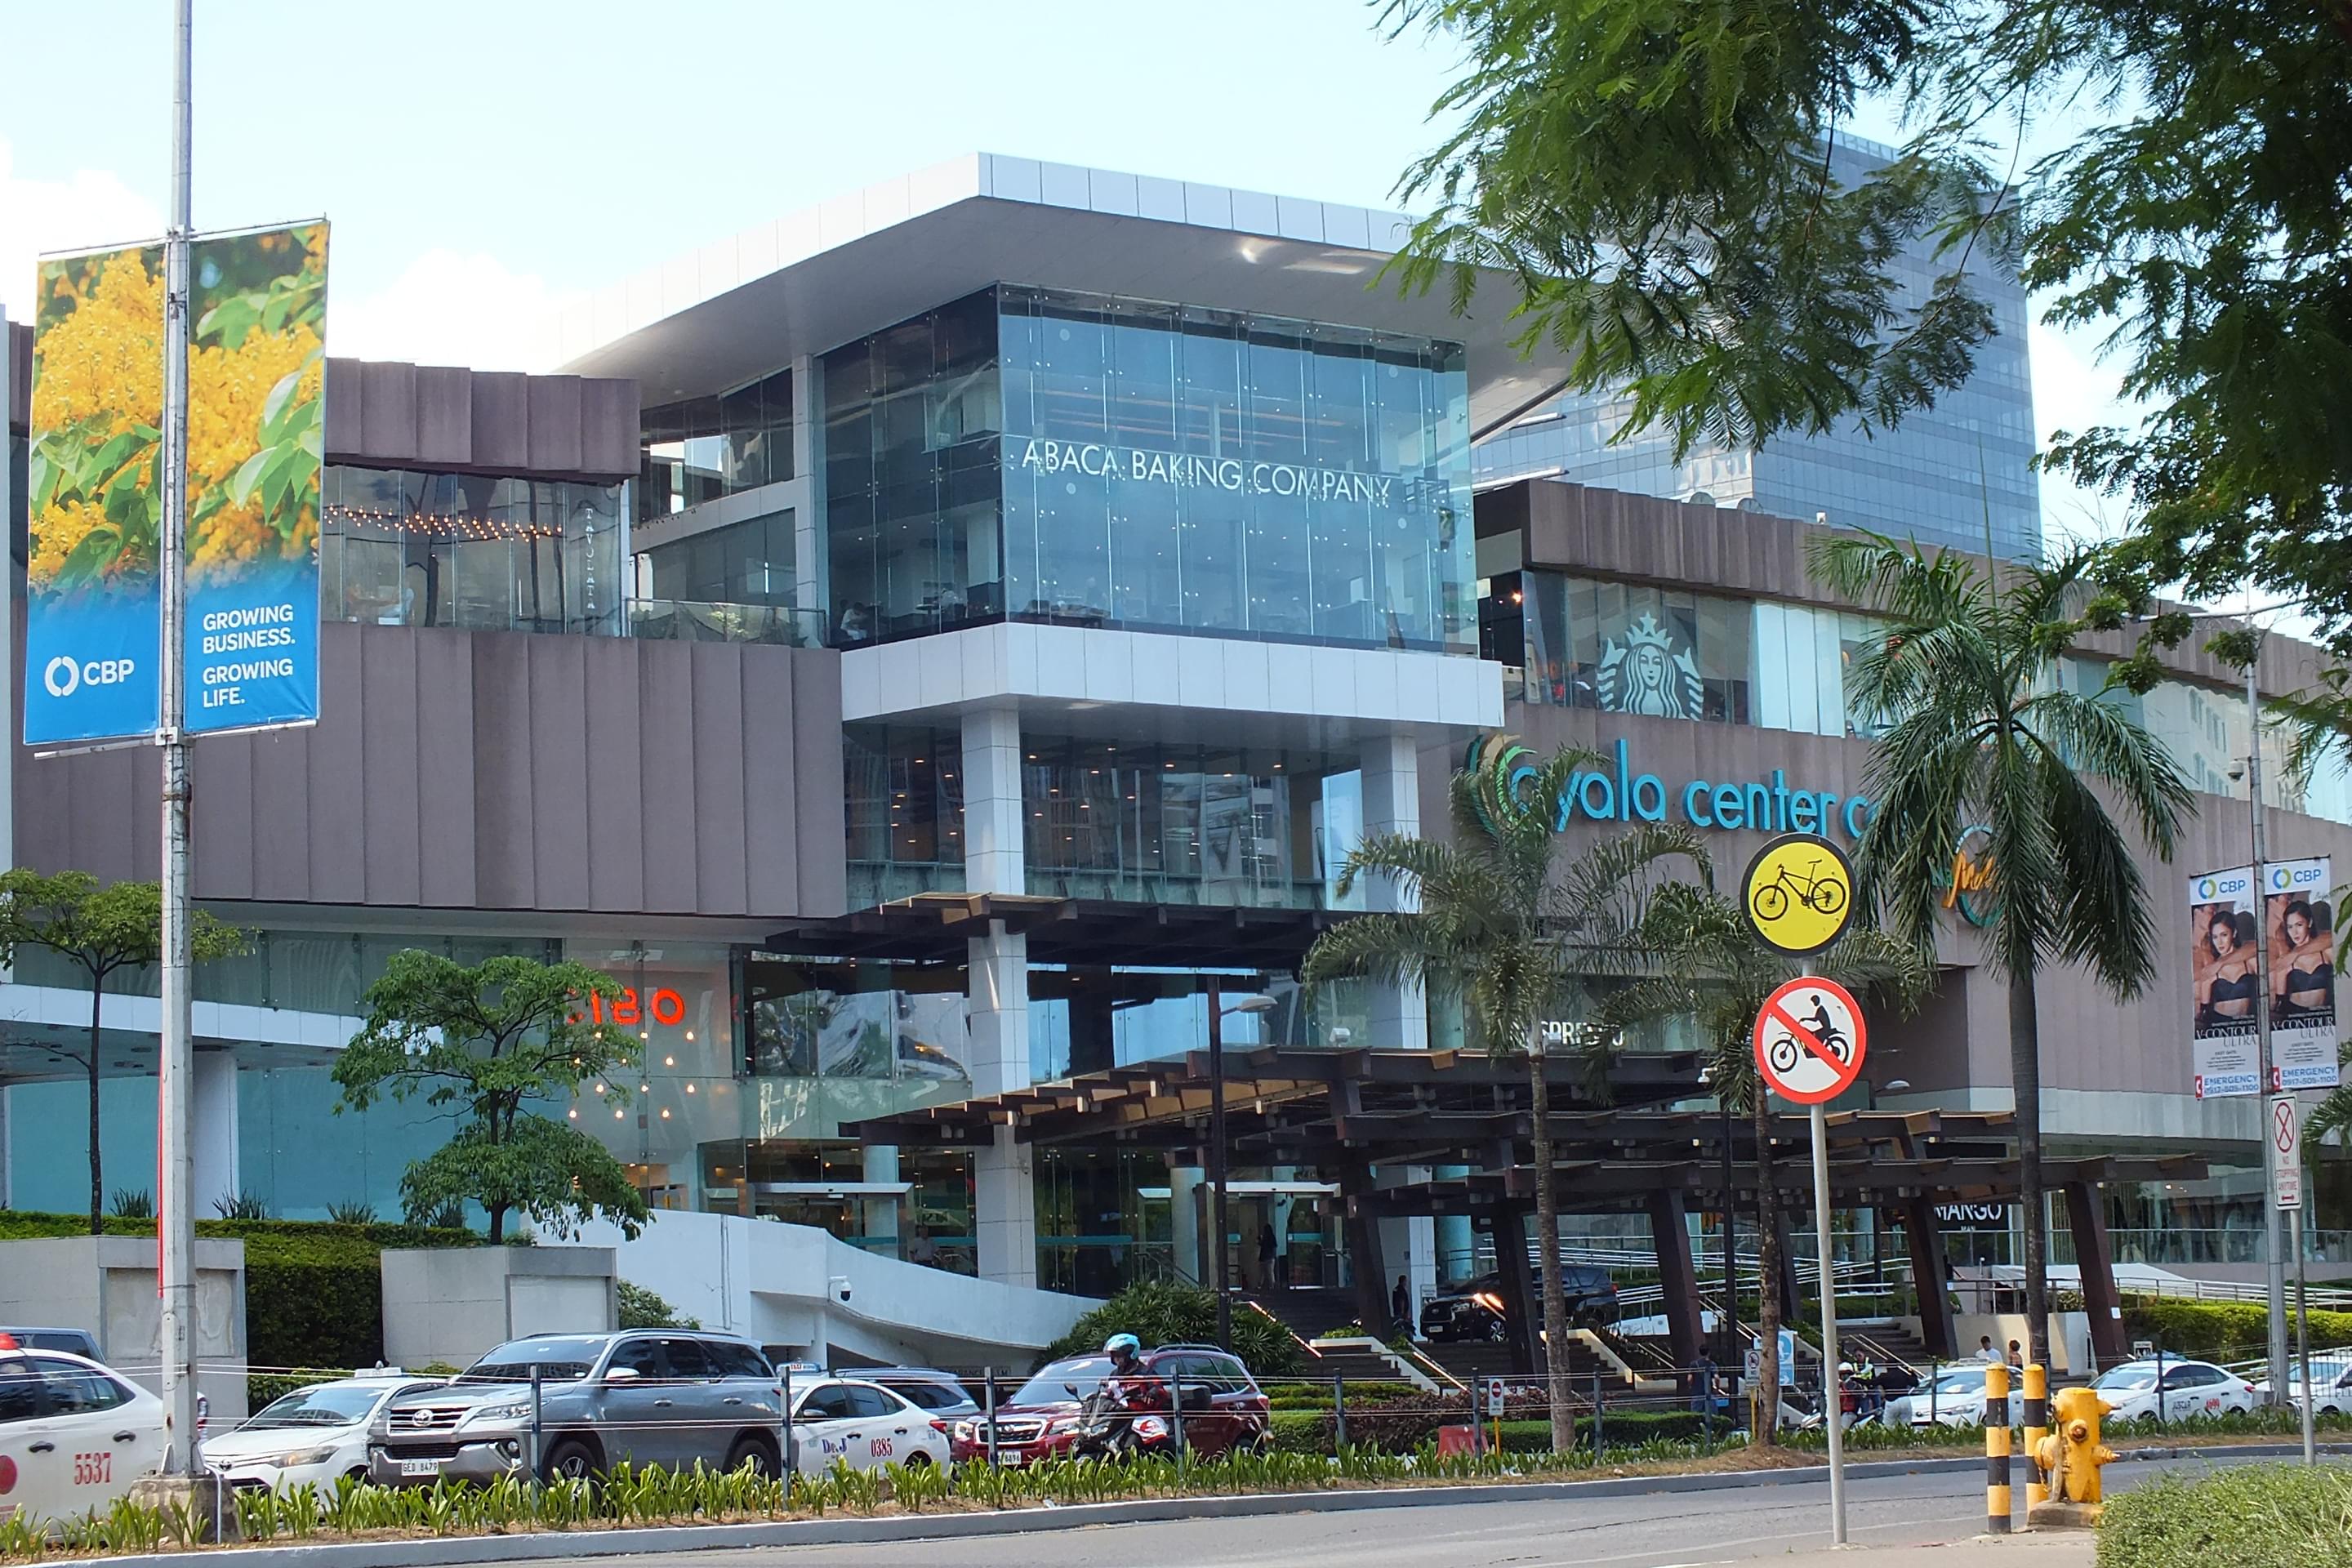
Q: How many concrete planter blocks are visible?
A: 2